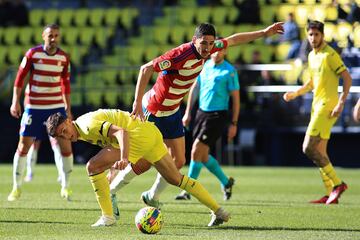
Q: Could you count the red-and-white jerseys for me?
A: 2